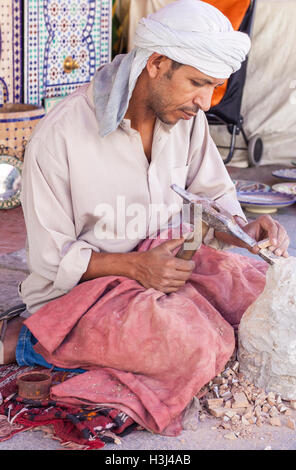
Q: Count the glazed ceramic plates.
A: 4